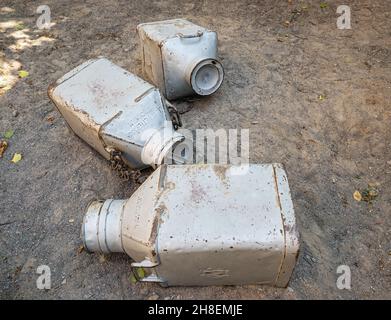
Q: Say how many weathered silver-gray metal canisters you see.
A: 3